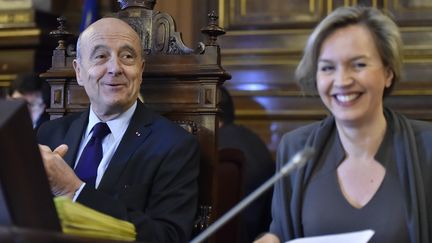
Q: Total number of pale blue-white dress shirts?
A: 1